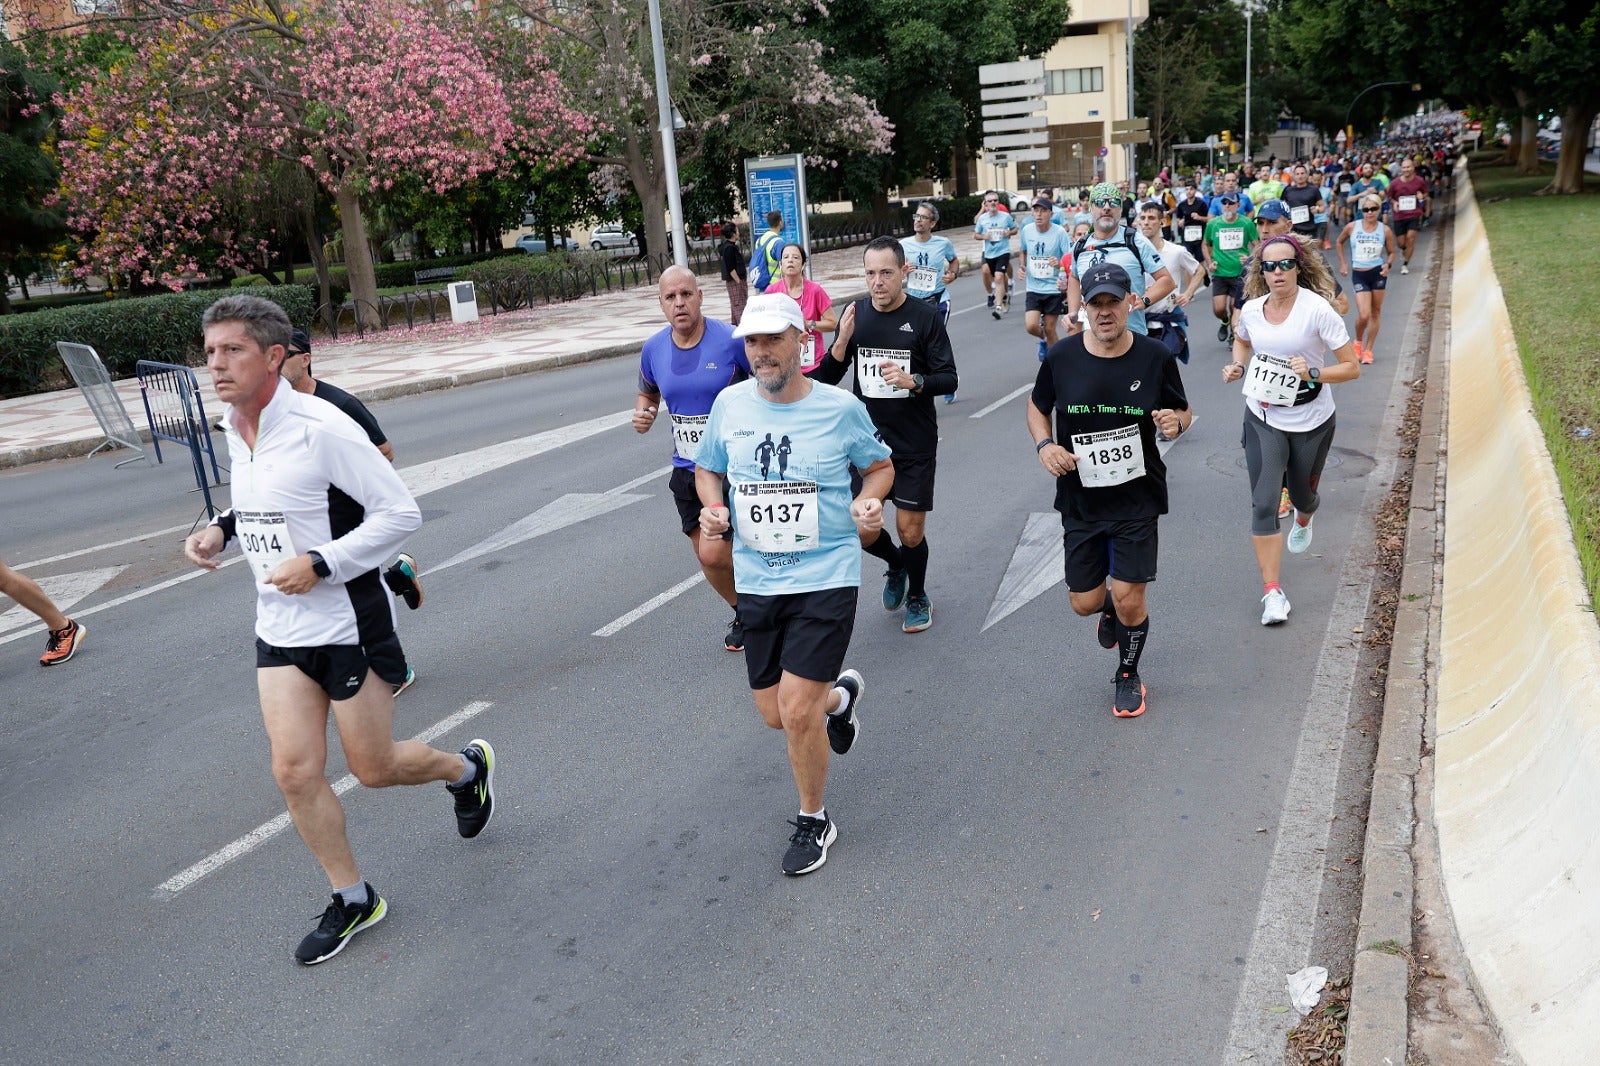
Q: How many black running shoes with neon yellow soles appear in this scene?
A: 2